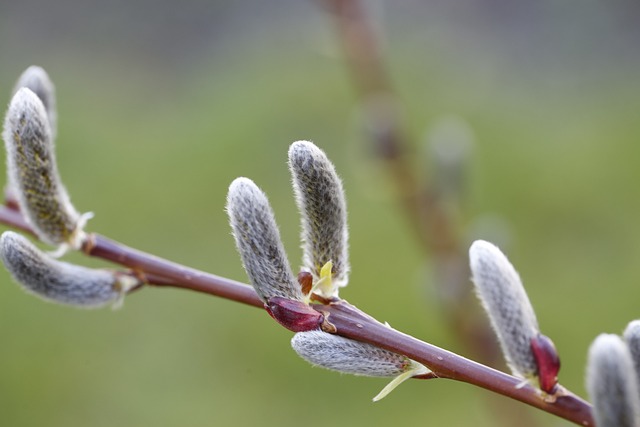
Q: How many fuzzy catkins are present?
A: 9